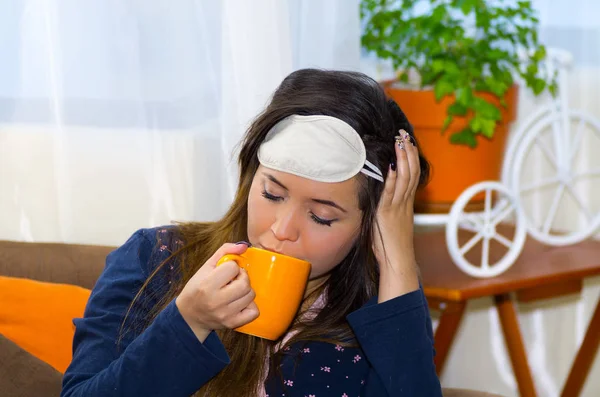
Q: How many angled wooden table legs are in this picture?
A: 3